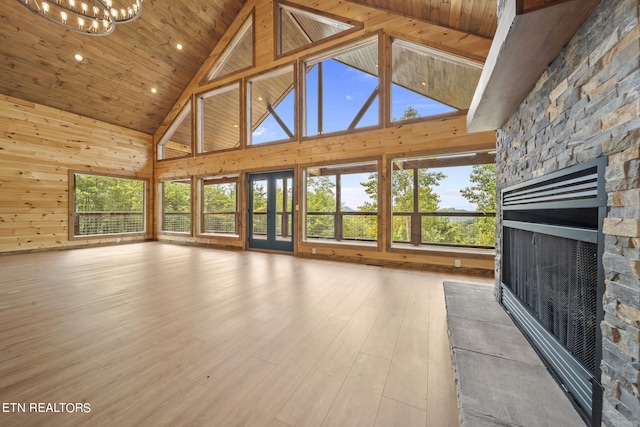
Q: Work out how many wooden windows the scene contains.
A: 12